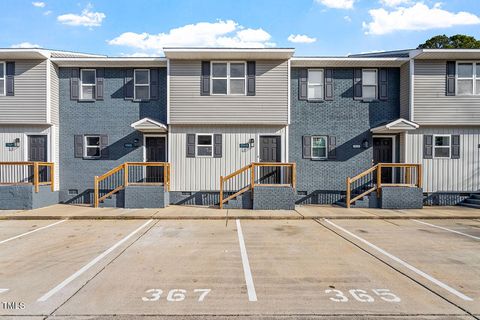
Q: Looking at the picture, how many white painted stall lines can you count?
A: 5